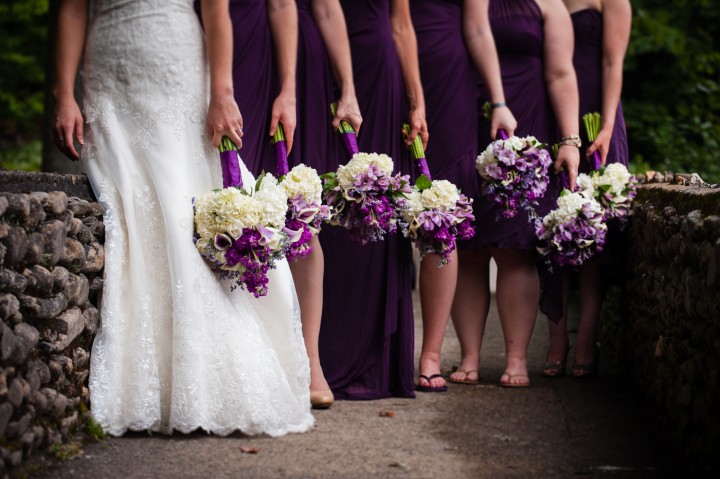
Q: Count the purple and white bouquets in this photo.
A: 7